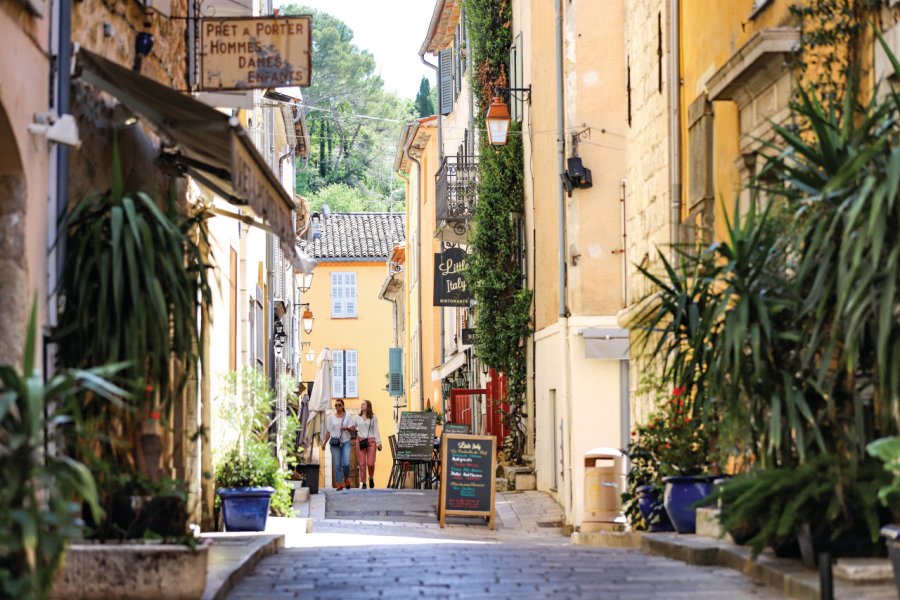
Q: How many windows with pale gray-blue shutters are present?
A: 2